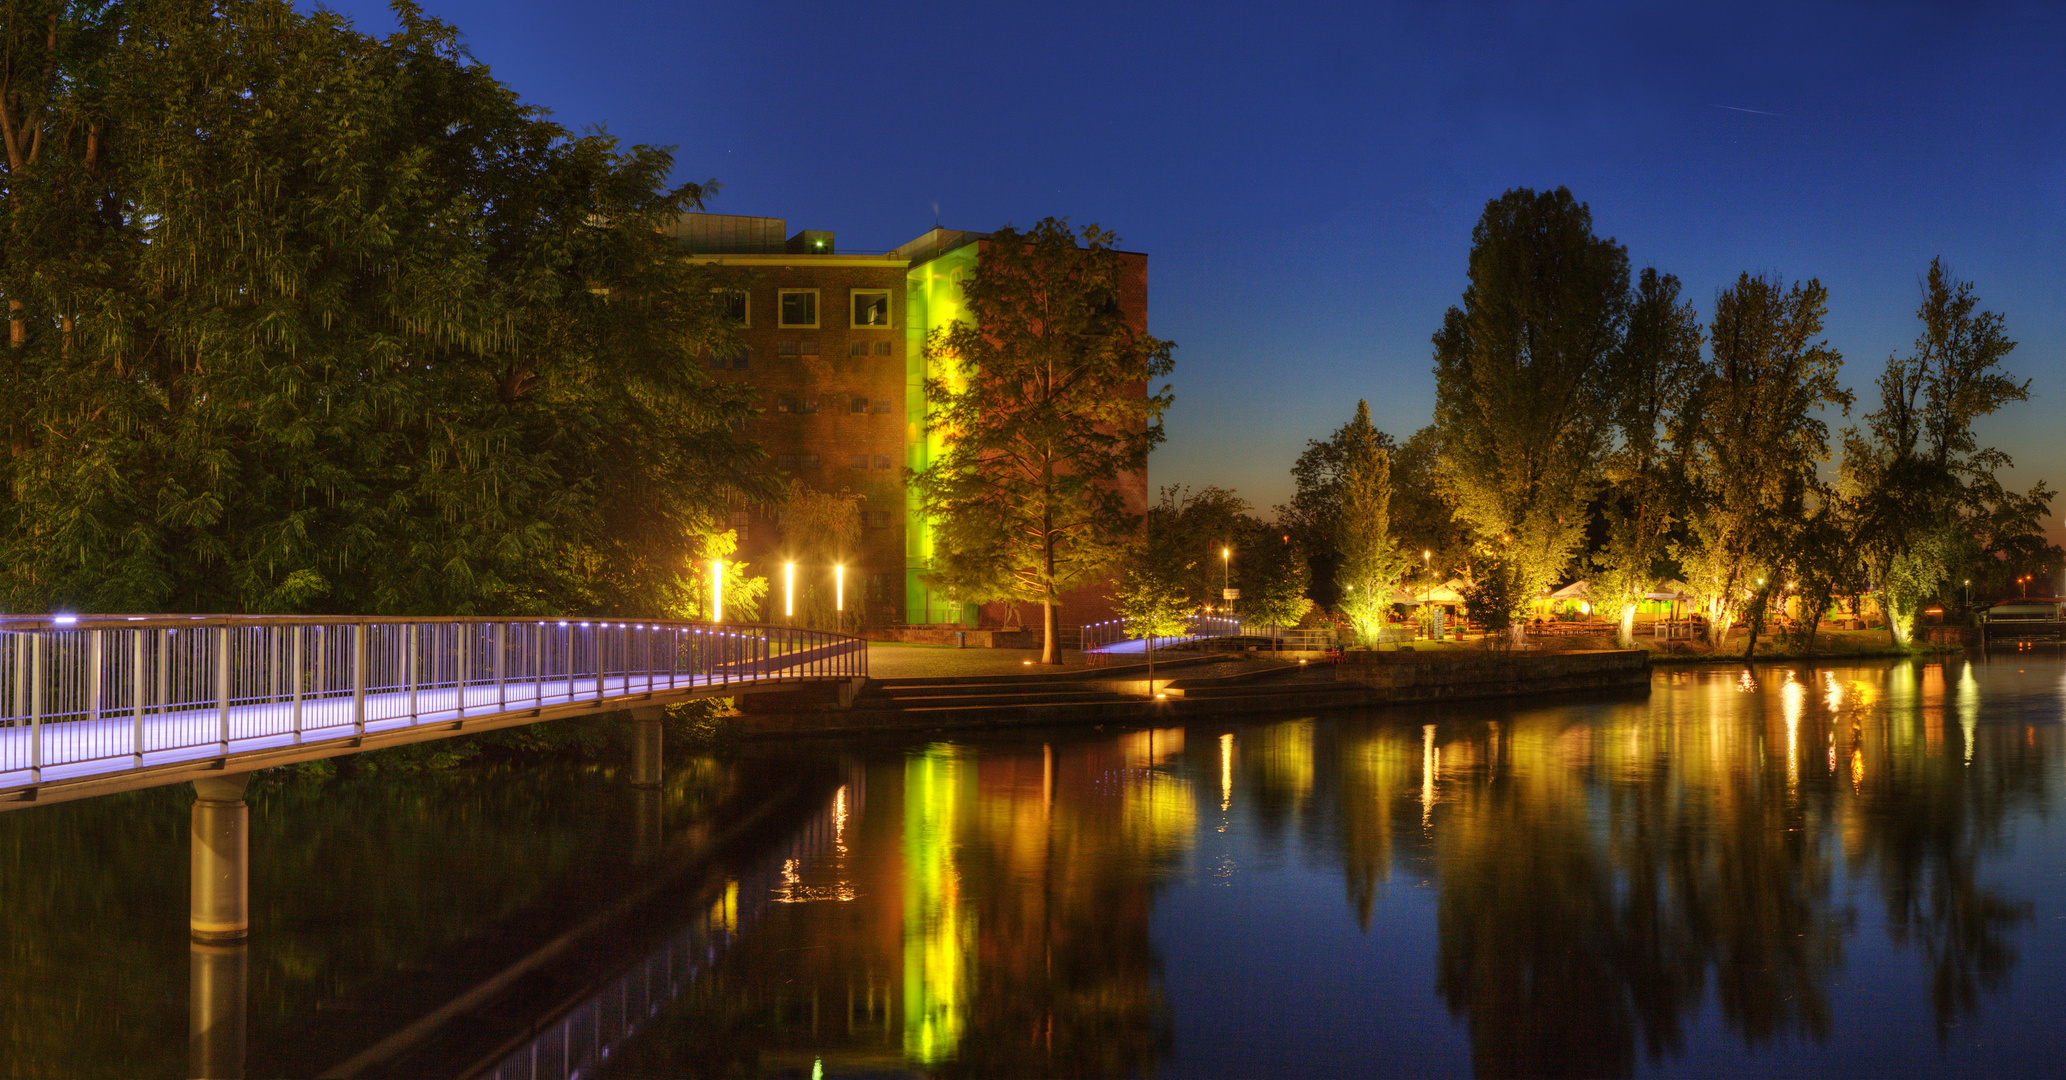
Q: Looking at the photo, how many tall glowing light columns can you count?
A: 3